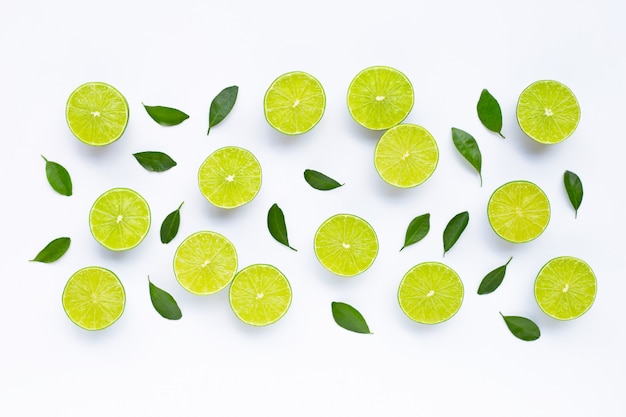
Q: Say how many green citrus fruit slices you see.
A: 14